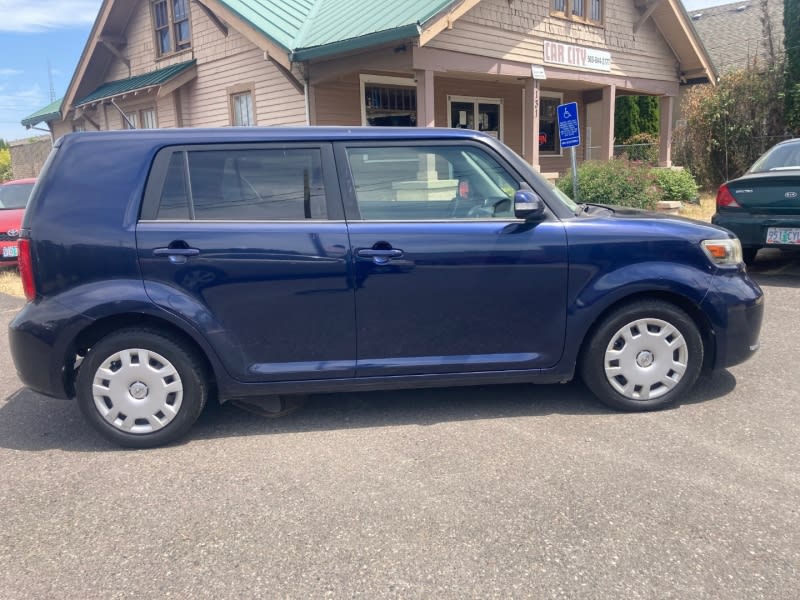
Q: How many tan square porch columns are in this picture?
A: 4